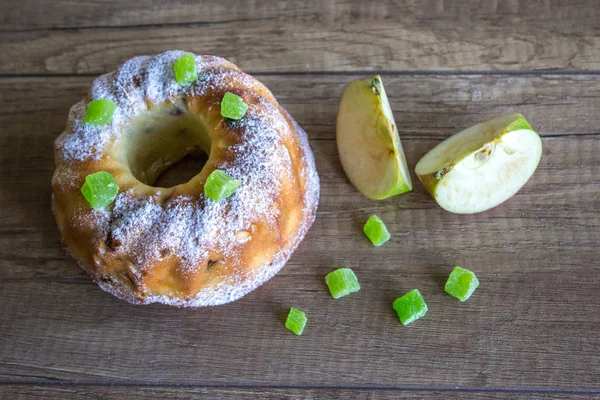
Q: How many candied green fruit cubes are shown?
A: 10